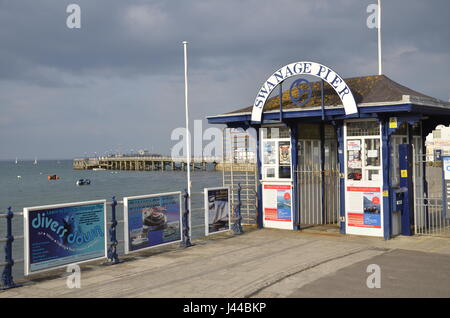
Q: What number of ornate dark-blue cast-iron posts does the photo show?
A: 4